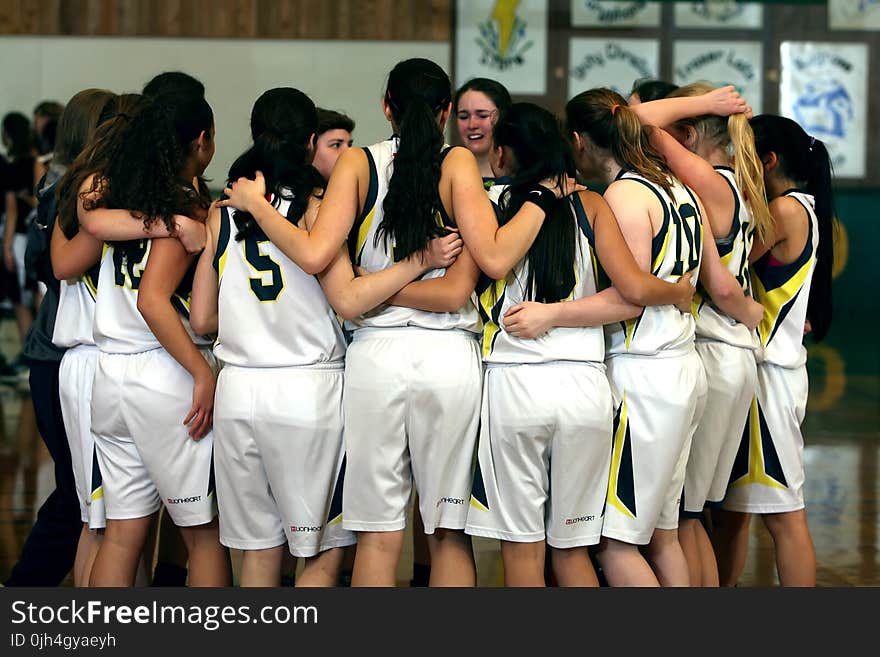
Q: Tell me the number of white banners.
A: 7